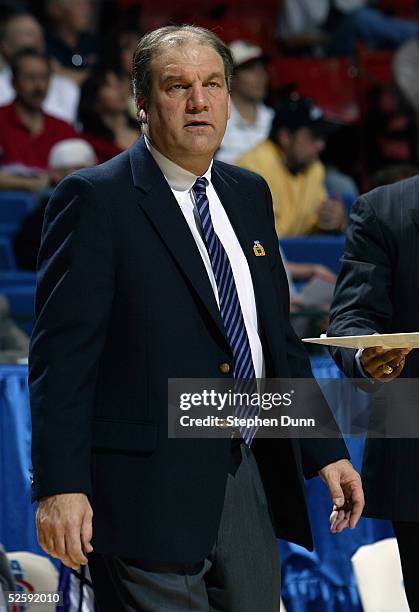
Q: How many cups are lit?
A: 0